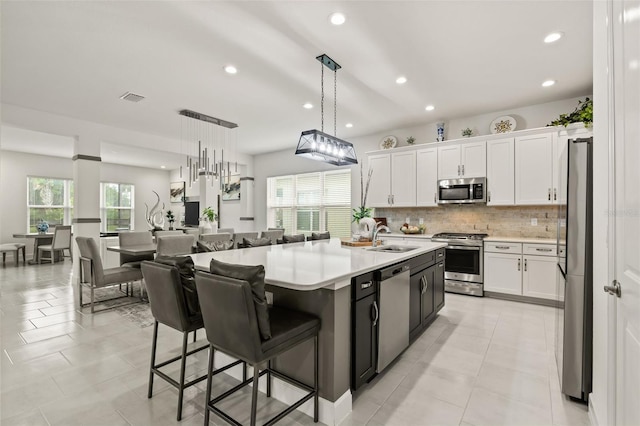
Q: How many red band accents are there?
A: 0